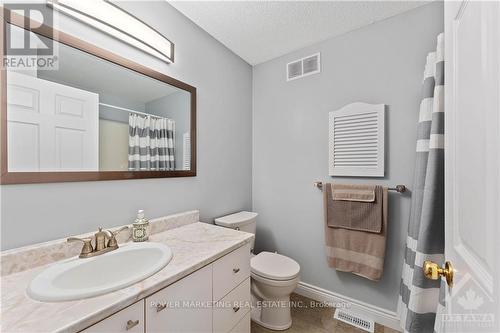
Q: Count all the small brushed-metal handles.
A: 4